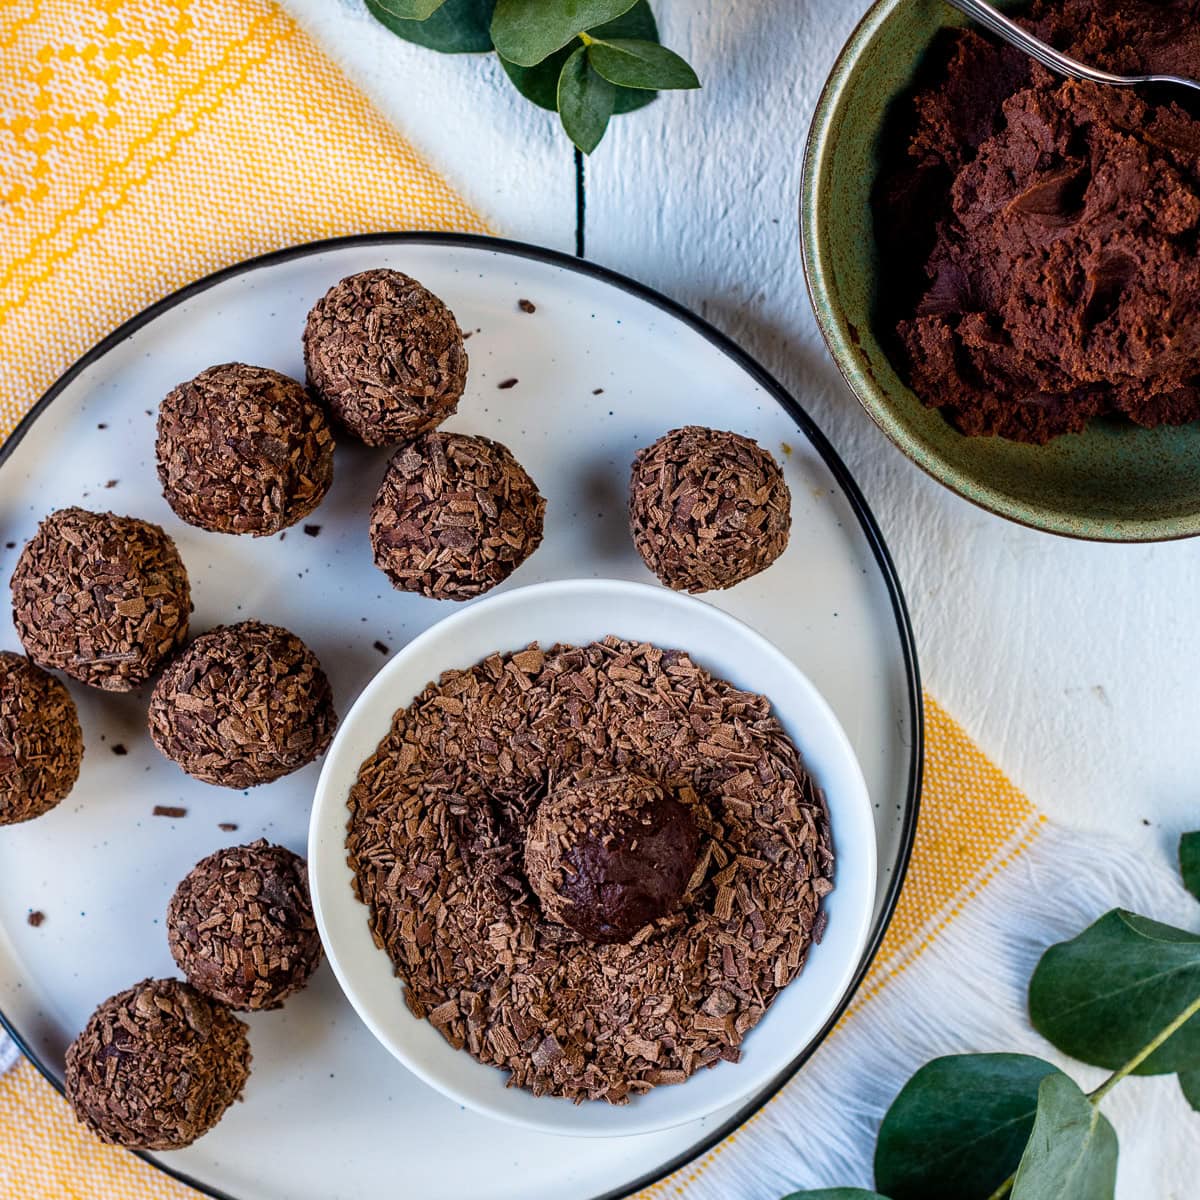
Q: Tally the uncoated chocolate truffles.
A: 1